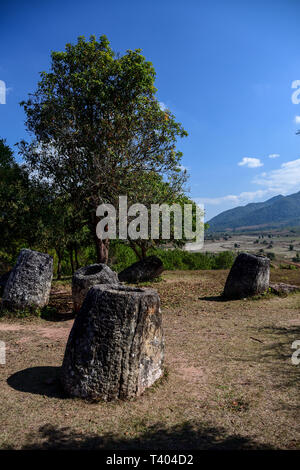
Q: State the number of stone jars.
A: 5